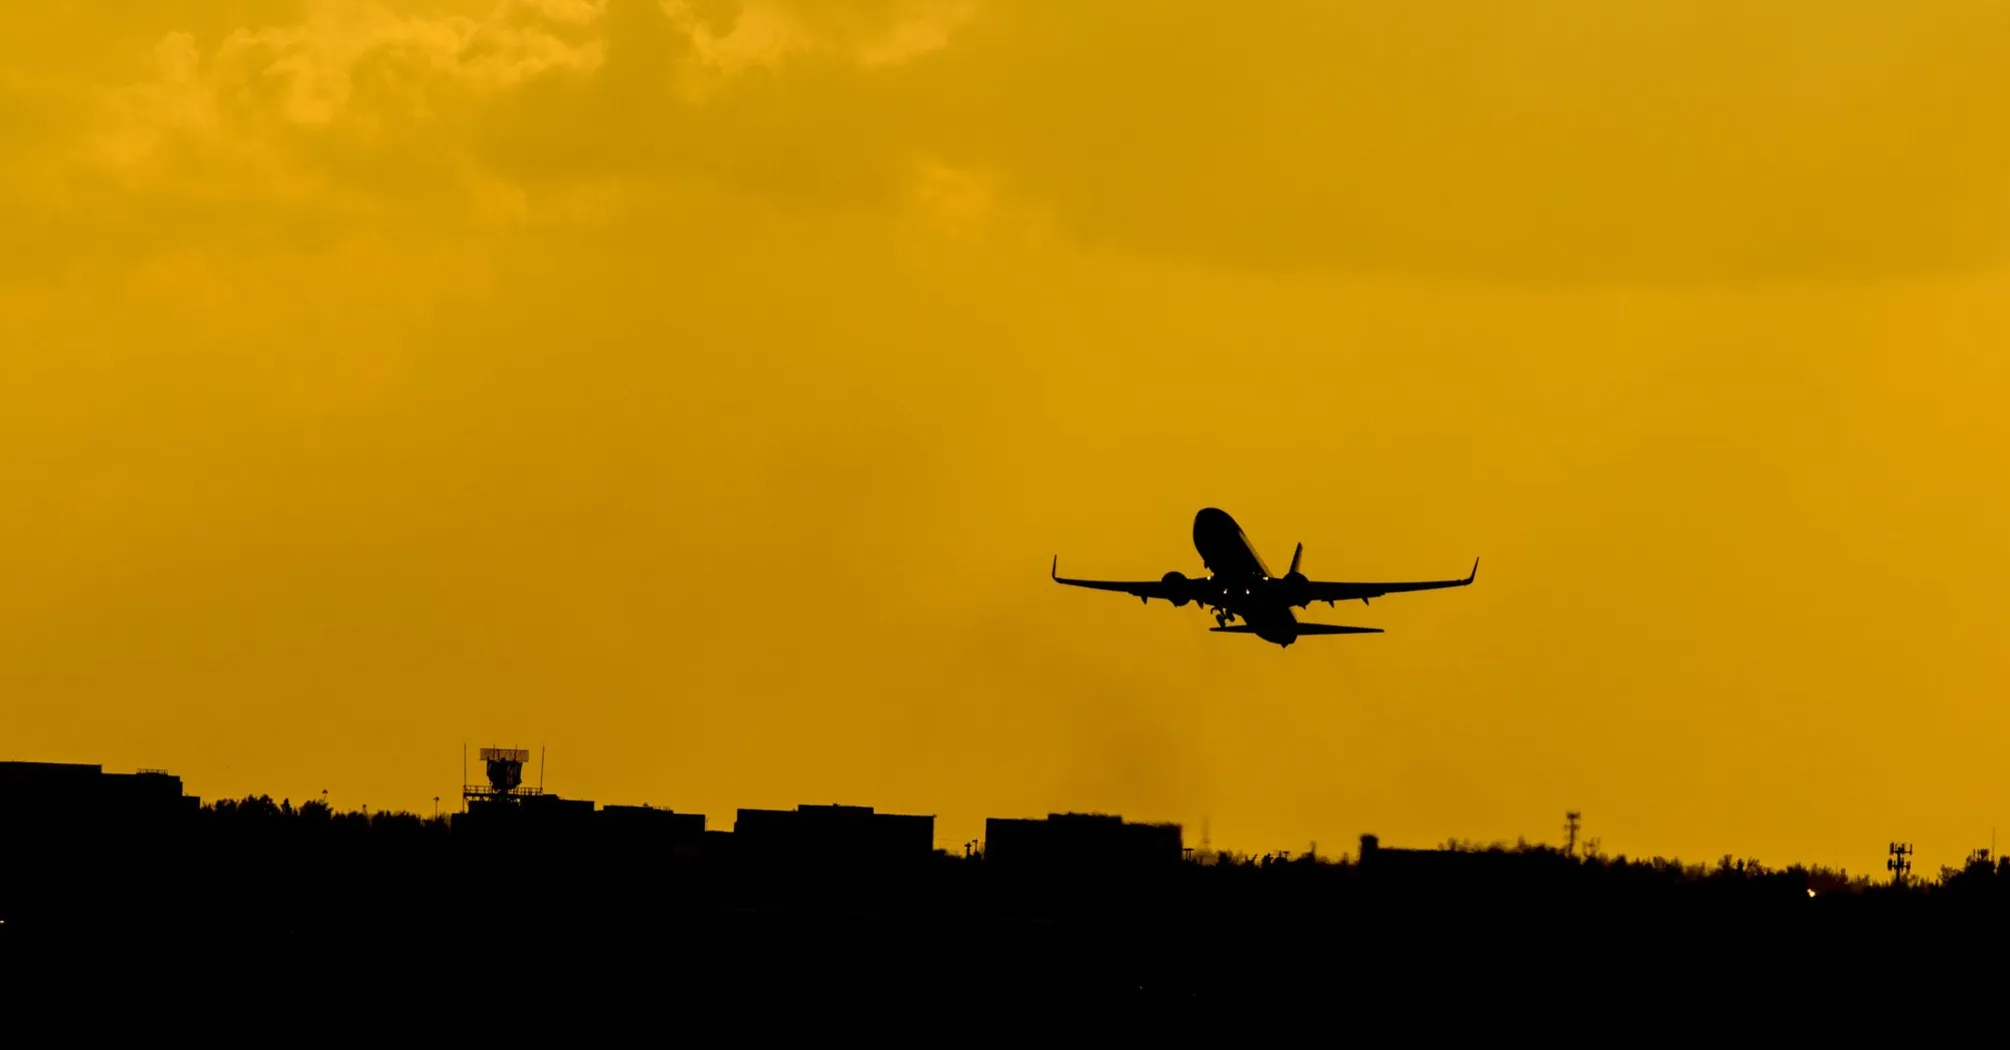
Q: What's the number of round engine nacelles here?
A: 2